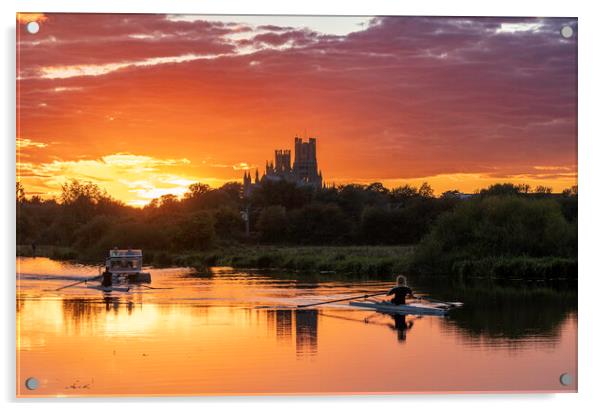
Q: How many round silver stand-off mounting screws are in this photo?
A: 4